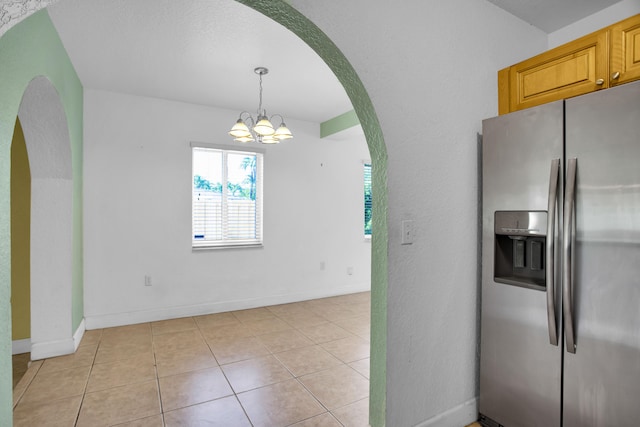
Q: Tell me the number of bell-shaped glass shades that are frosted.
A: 5